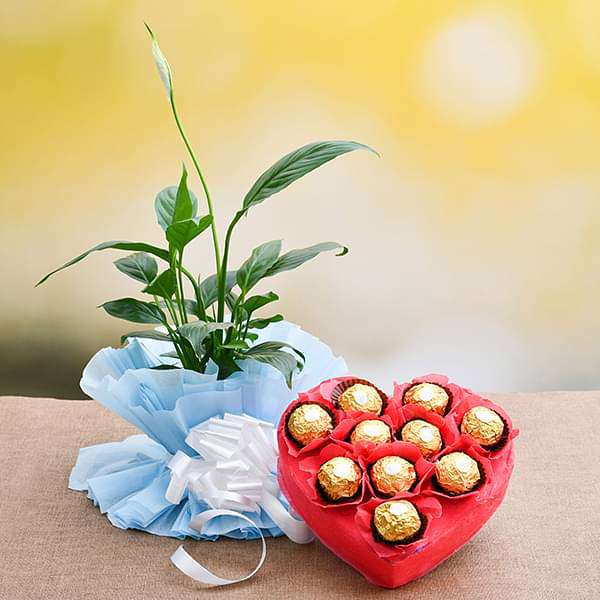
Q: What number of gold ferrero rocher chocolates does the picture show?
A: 10